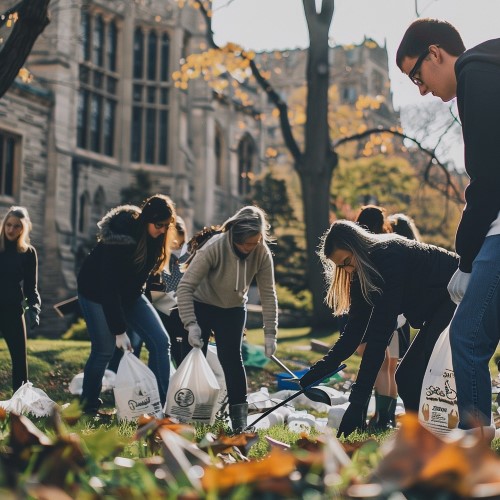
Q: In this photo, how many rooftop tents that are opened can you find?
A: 0